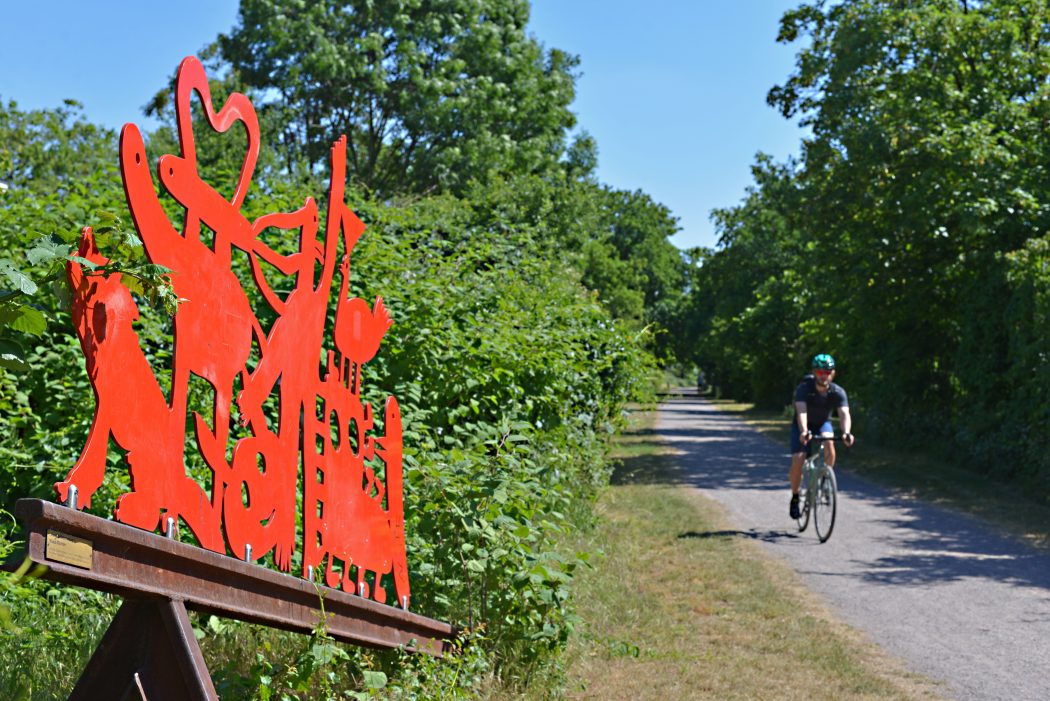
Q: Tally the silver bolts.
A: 6